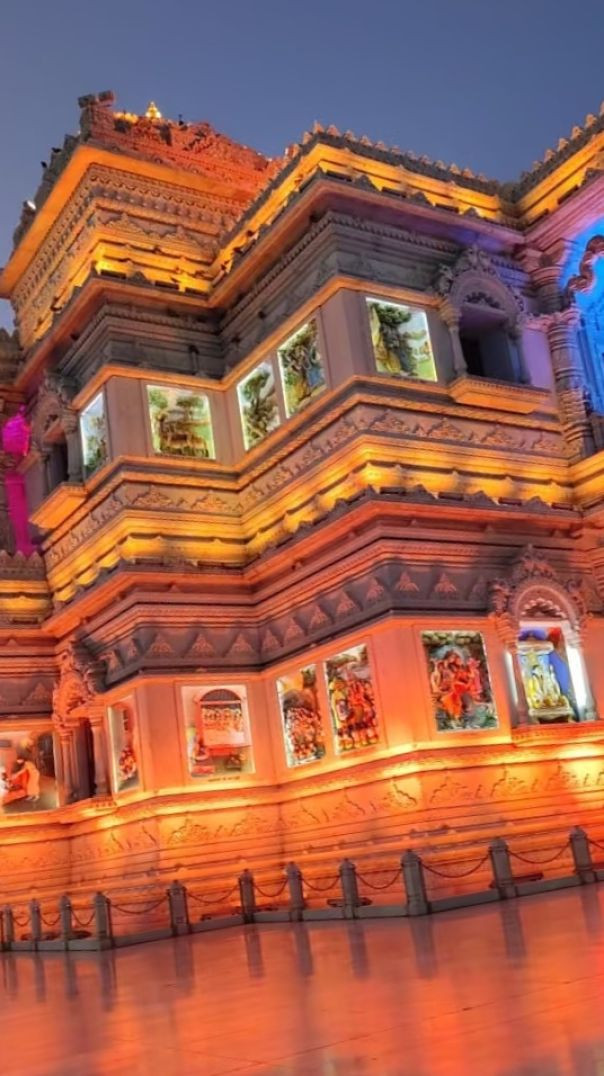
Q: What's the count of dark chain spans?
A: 11